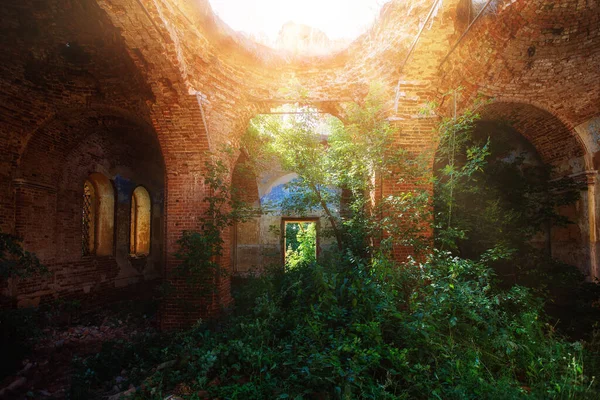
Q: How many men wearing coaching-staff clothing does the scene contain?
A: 0